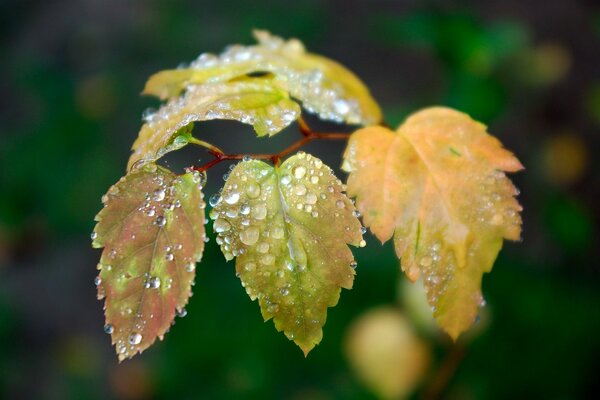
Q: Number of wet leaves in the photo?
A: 5